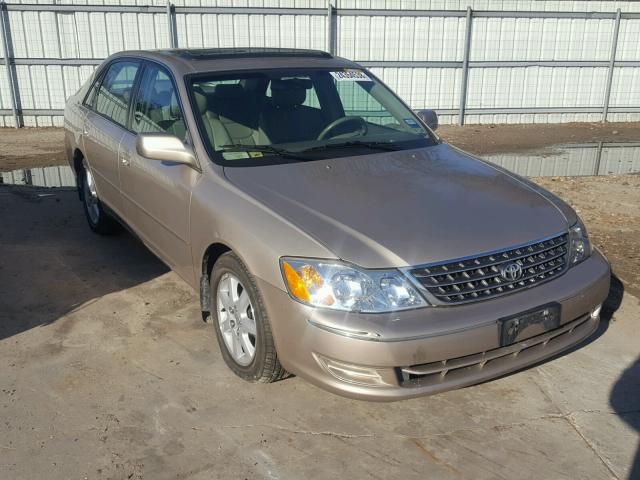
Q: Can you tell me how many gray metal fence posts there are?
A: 5